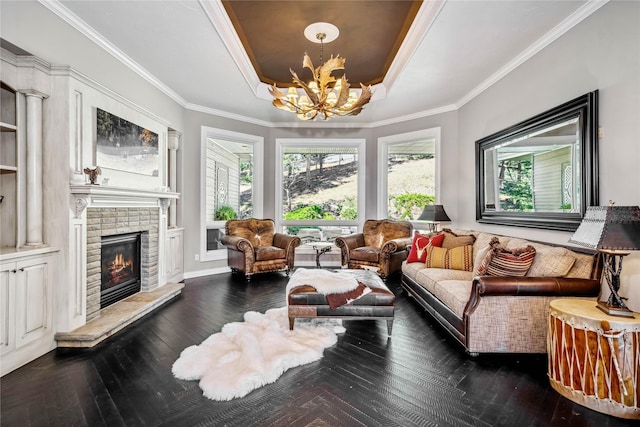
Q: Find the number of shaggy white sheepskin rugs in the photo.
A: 1